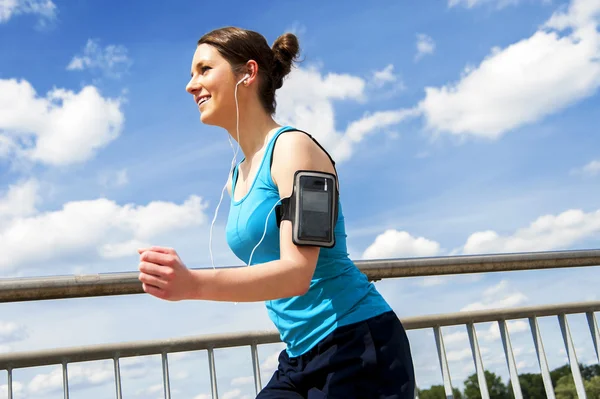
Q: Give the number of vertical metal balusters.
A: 12